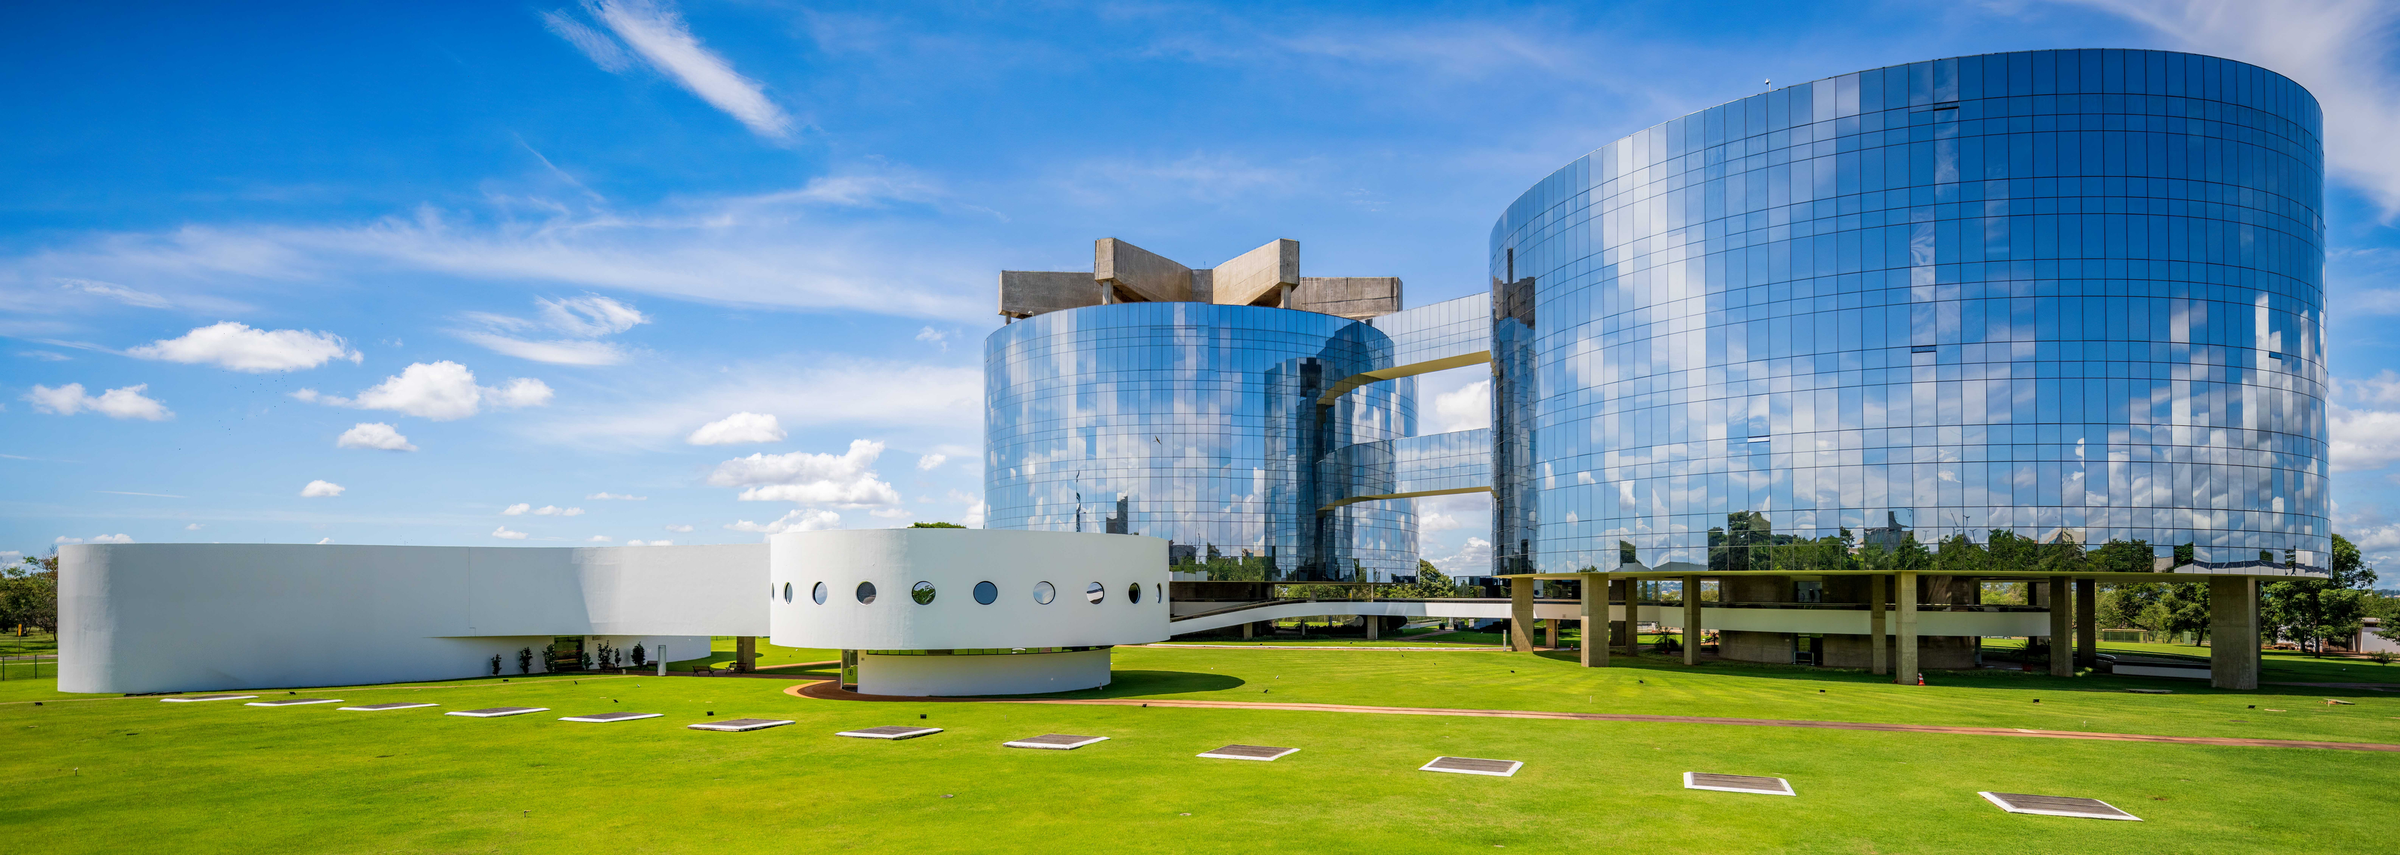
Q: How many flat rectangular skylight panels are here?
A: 12